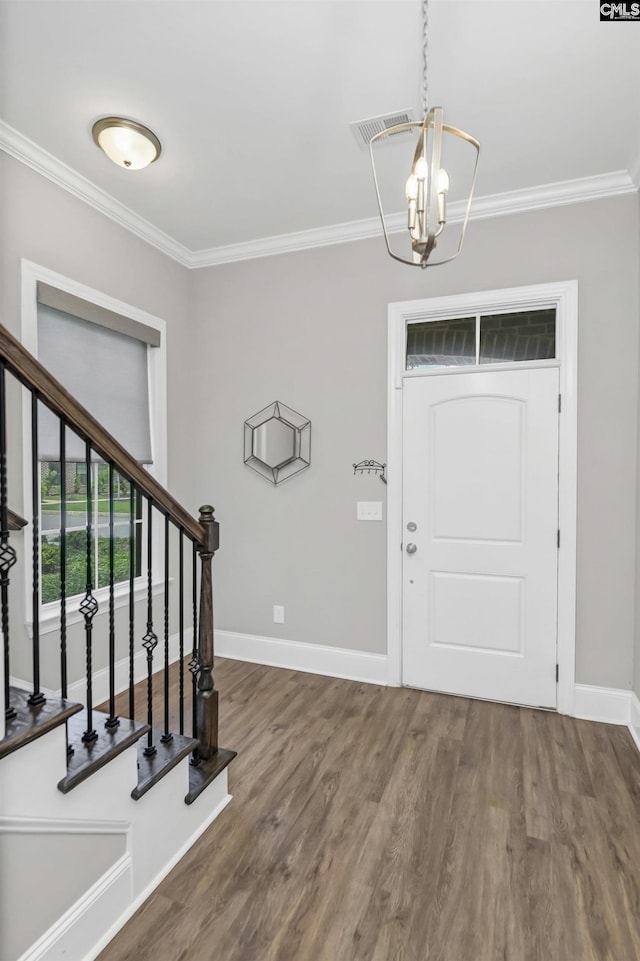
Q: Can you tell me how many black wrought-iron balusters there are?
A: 10